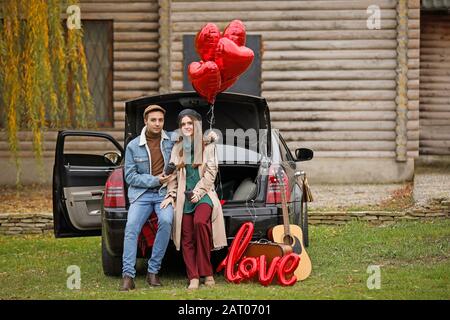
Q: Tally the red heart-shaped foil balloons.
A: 4